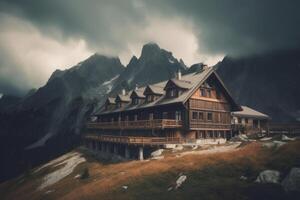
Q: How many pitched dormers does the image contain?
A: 5